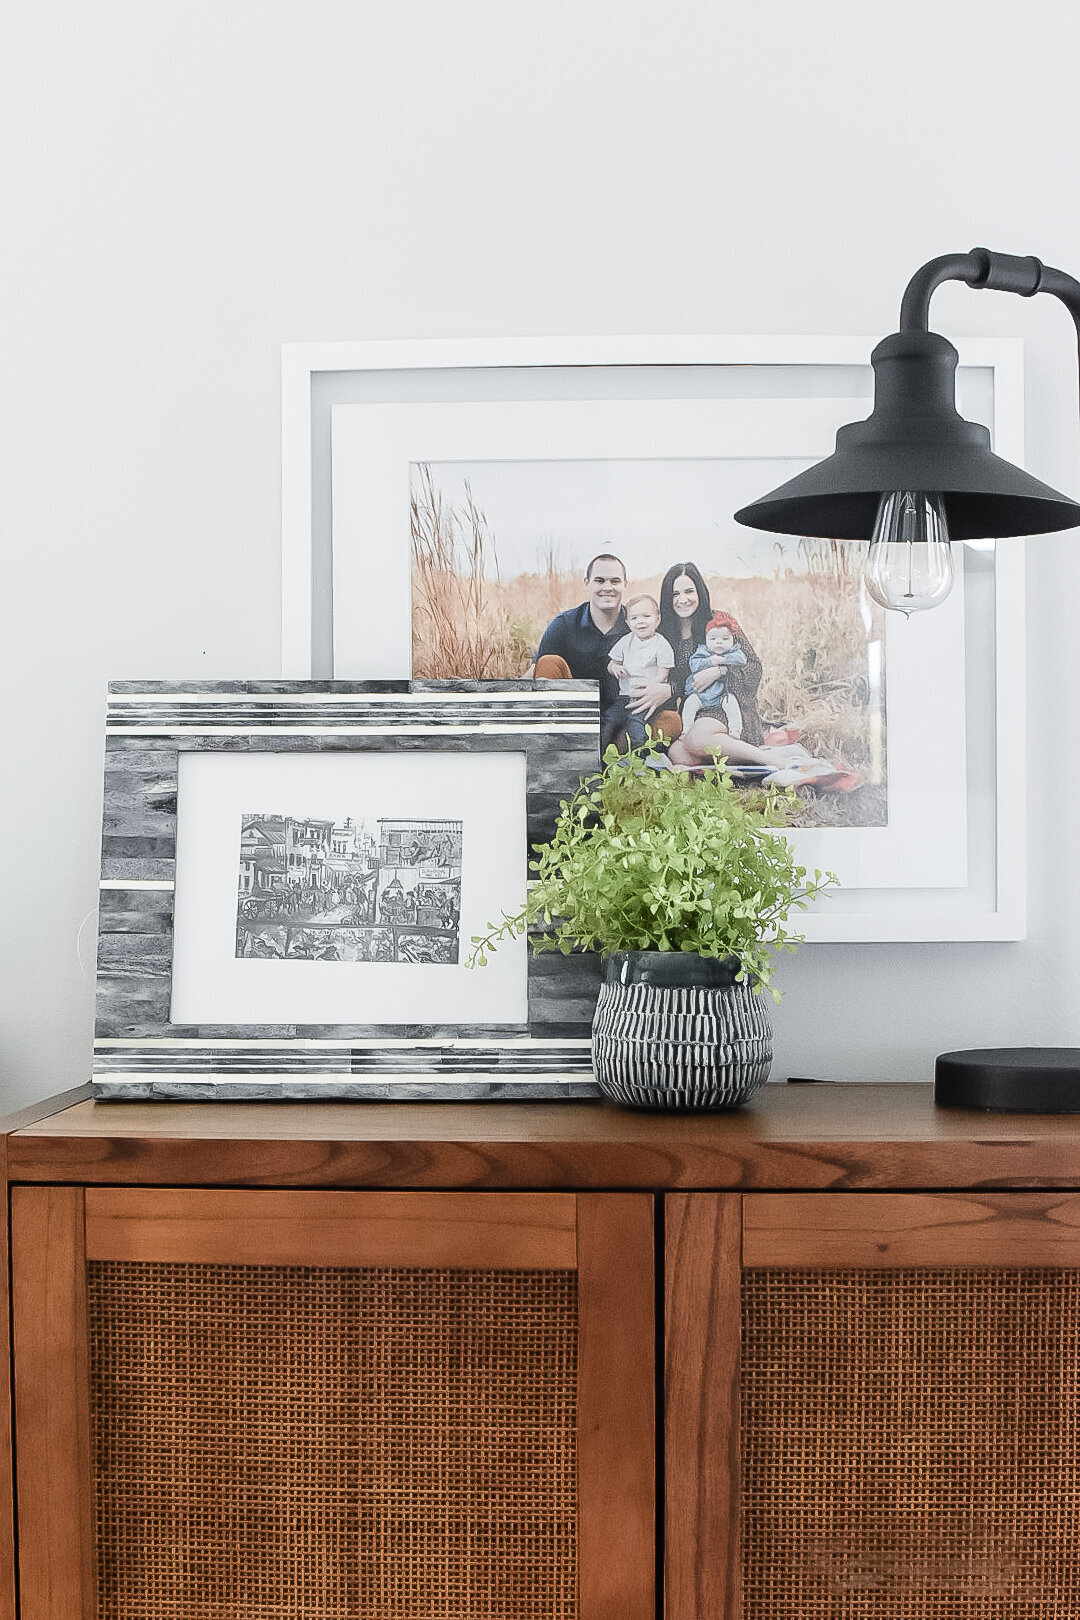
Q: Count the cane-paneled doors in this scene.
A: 2